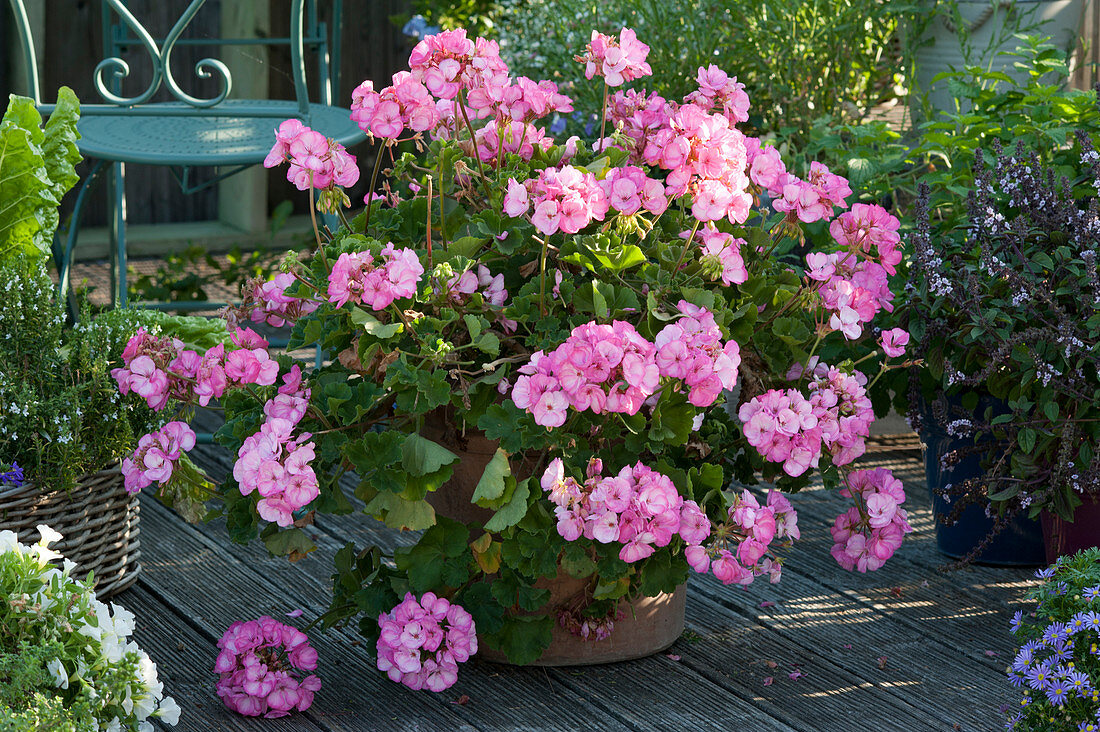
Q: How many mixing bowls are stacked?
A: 0